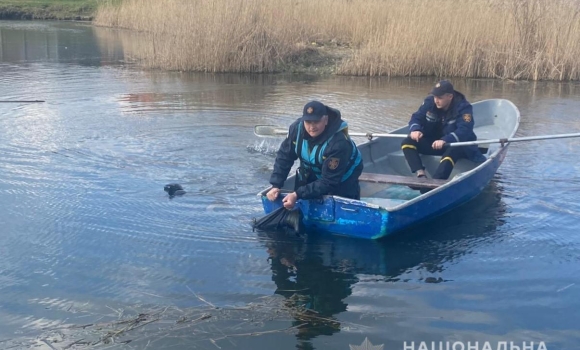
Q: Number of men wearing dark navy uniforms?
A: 2